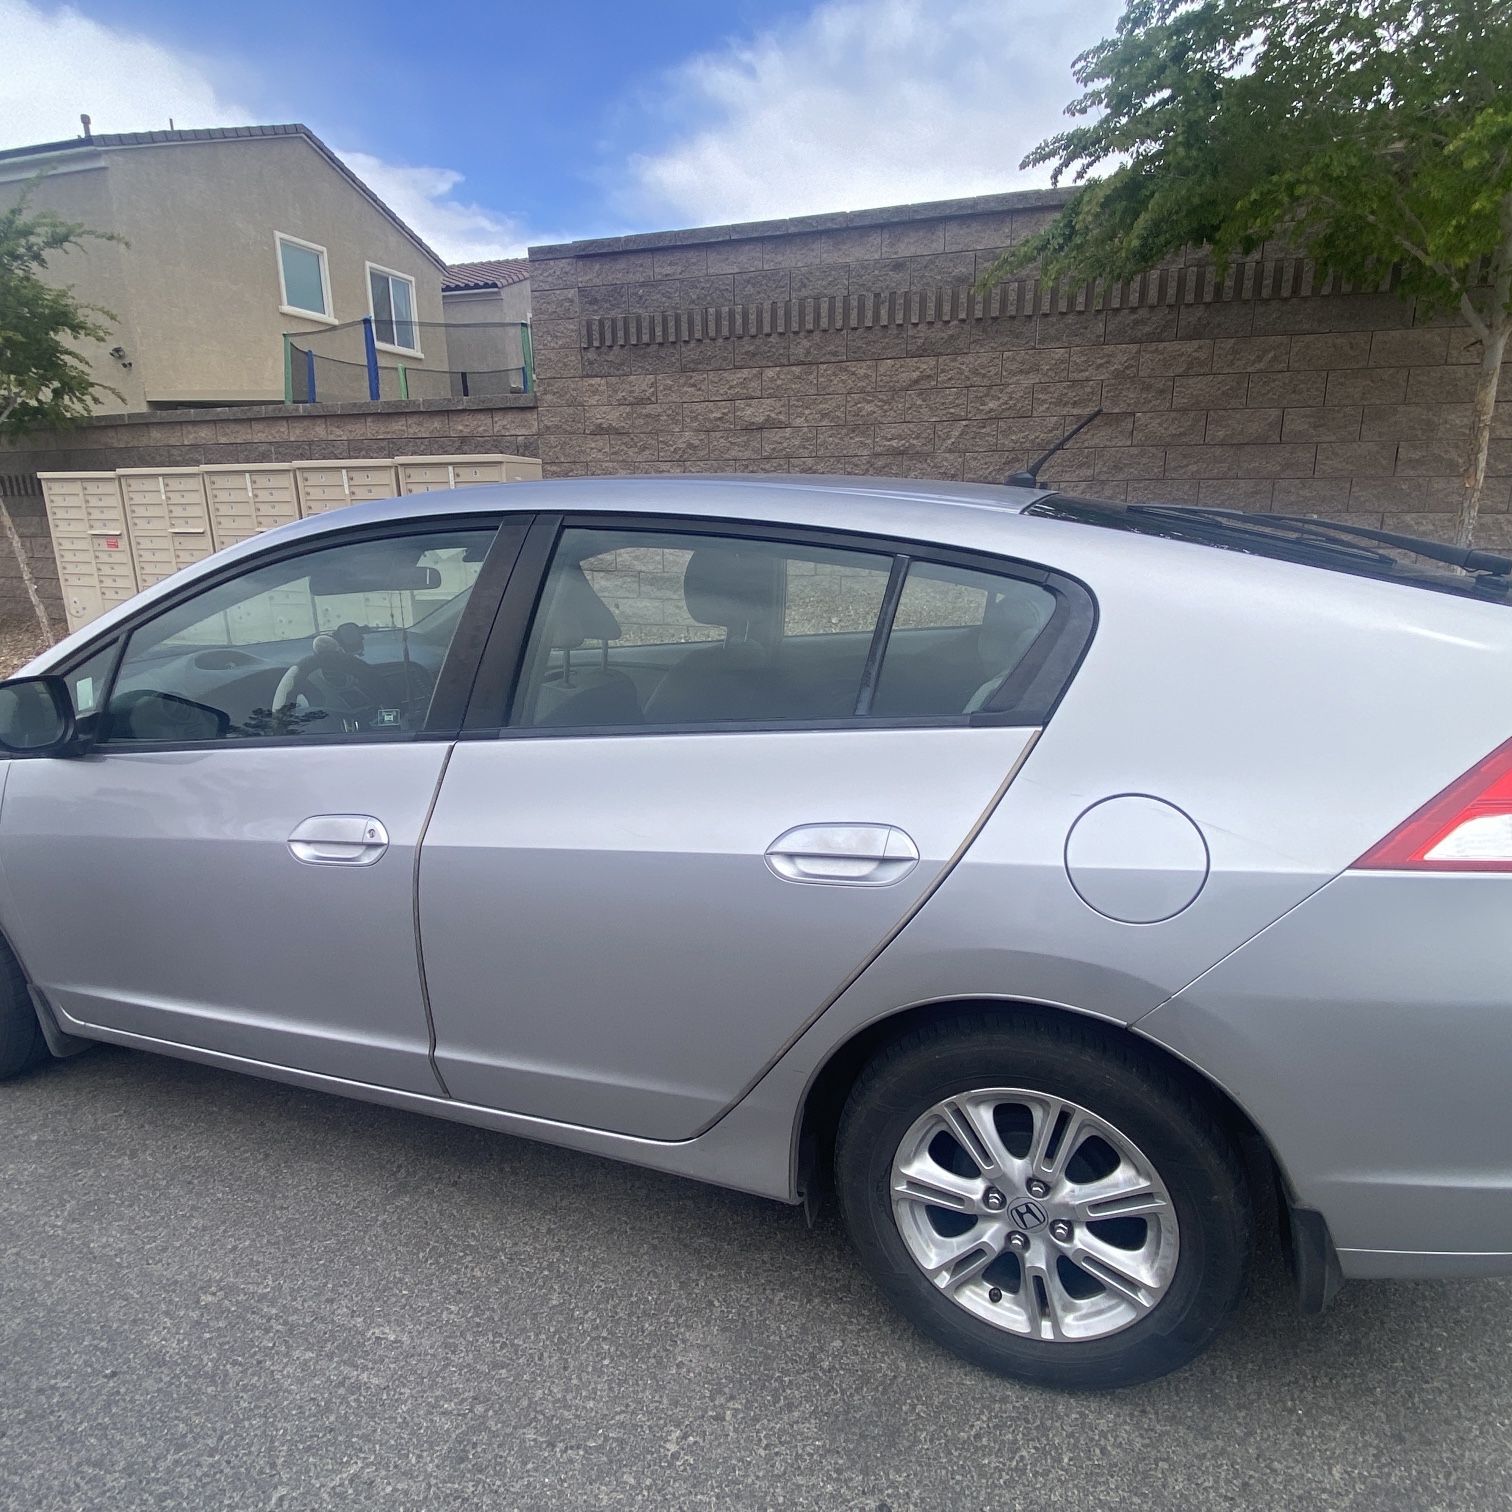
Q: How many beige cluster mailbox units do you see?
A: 5